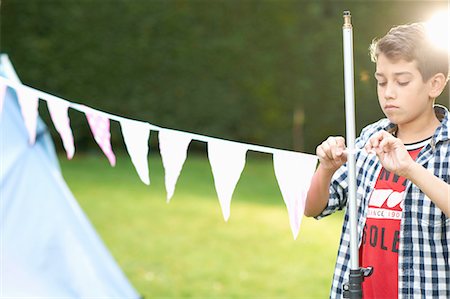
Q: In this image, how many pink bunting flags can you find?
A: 1